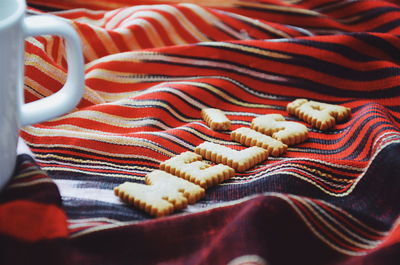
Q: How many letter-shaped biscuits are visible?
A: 6